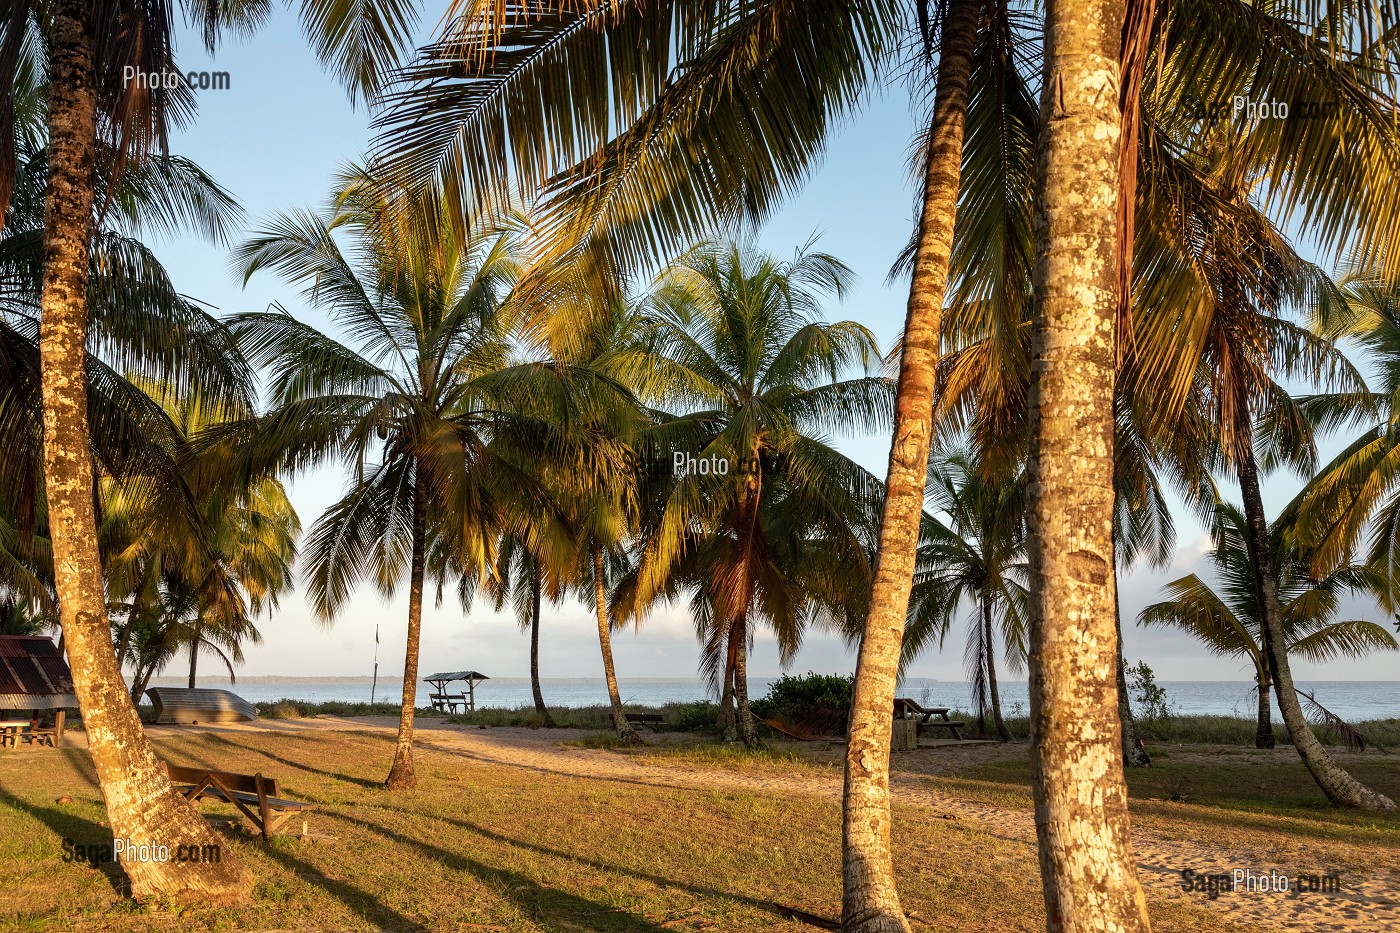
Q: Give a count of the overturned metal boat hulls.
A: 1